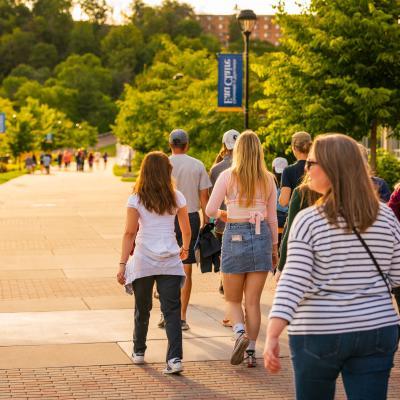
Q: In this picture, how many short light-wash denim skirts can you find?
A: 1